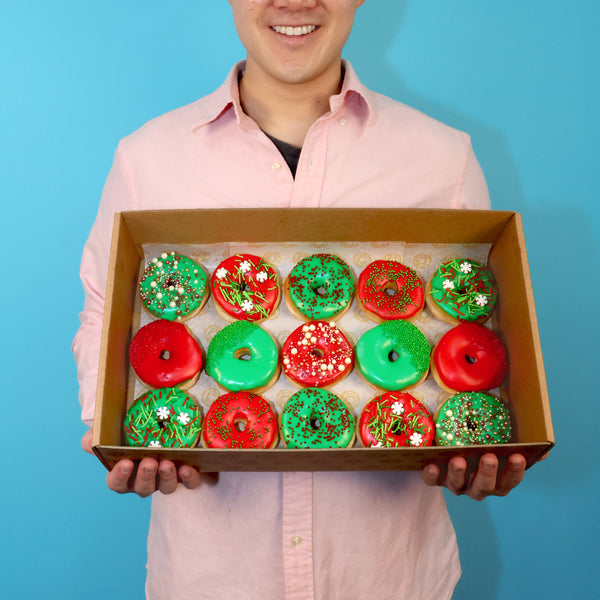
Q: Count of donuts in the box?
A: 15